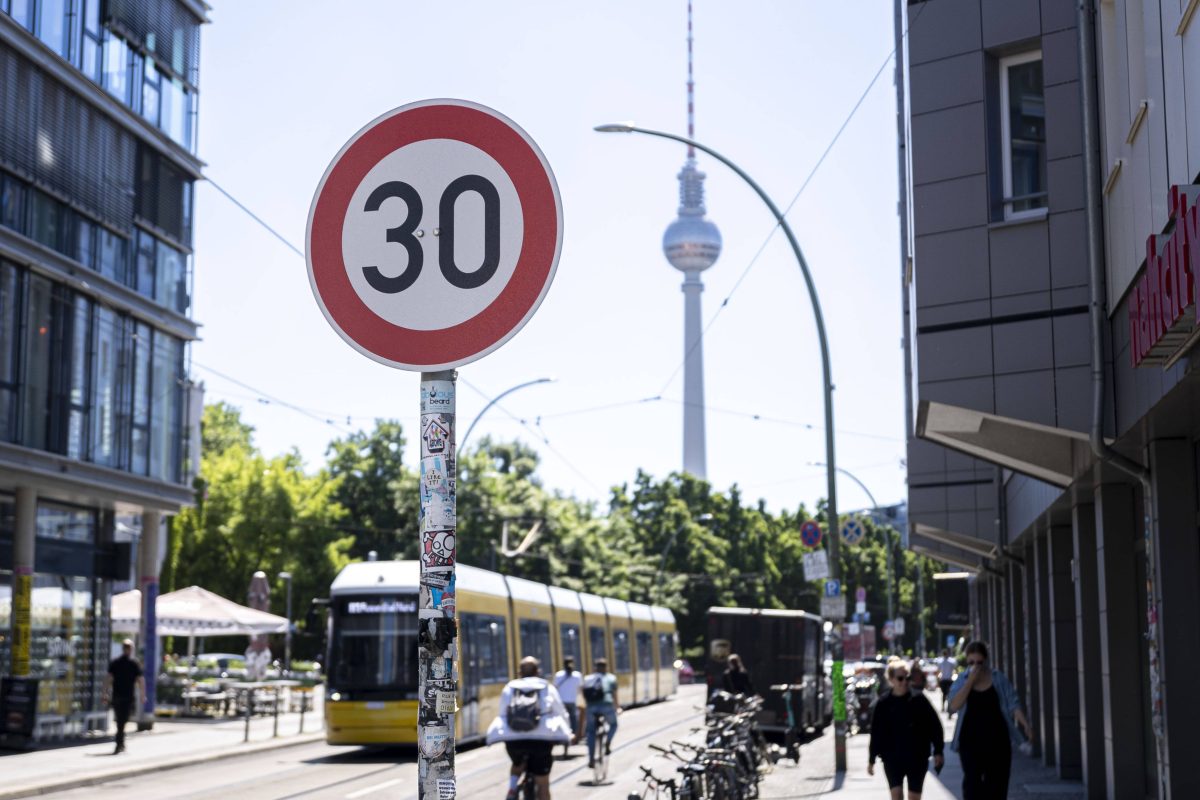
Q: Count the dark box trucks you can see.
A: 1